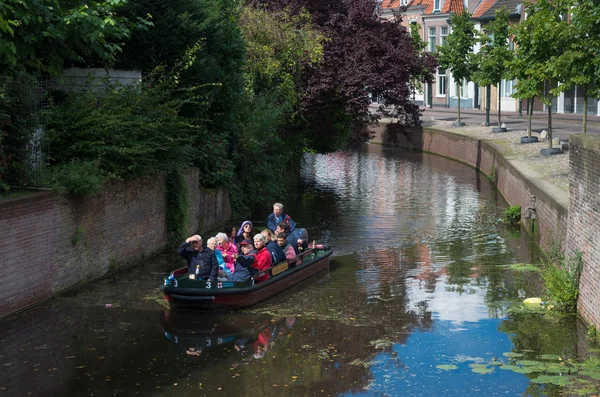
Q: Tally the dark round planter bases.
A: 4